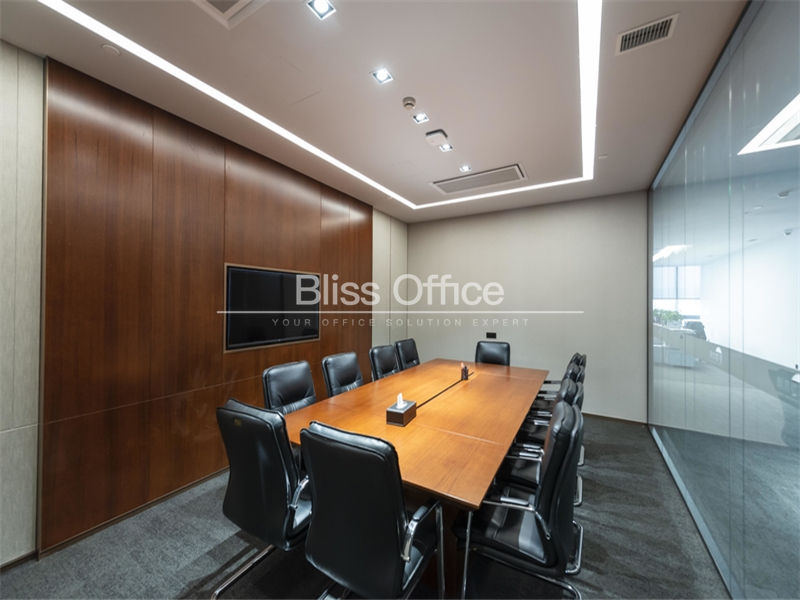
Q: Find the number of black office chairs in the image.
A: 11